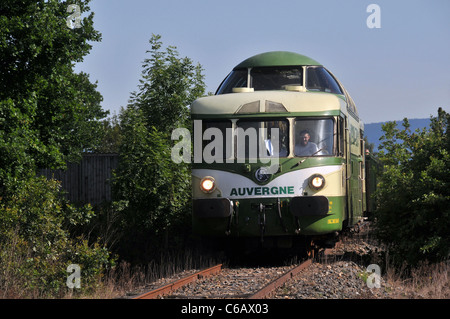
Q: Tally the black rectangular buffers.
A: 2